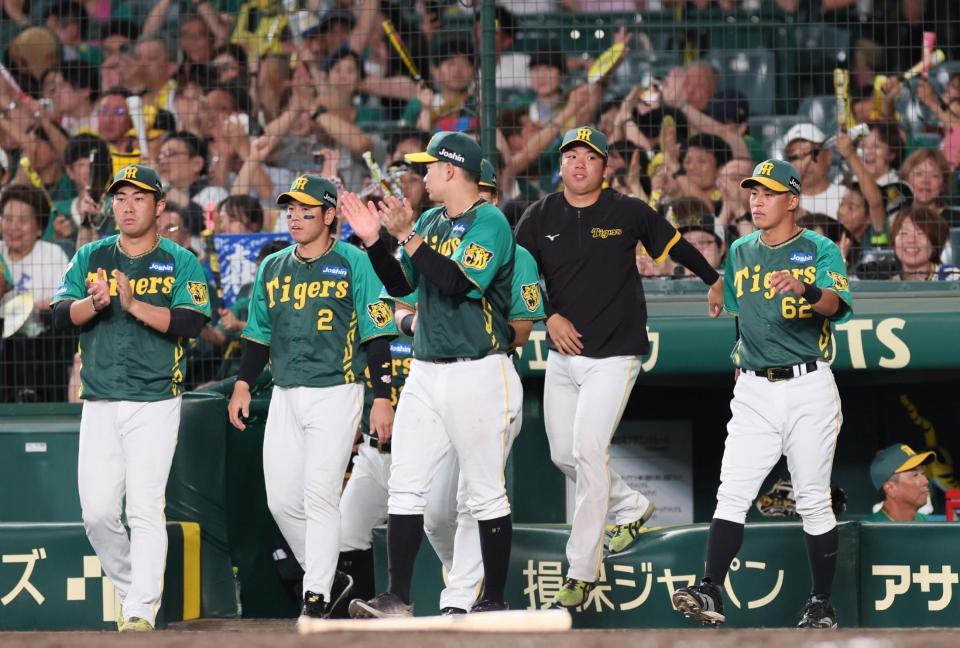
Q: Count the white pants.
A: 7